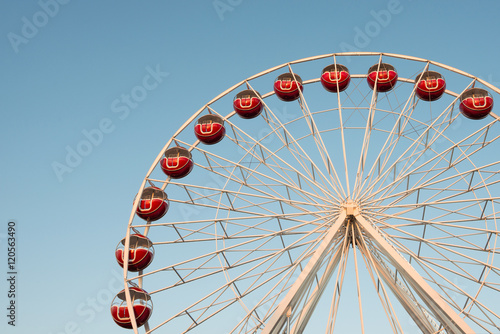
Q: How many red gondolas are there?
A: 11